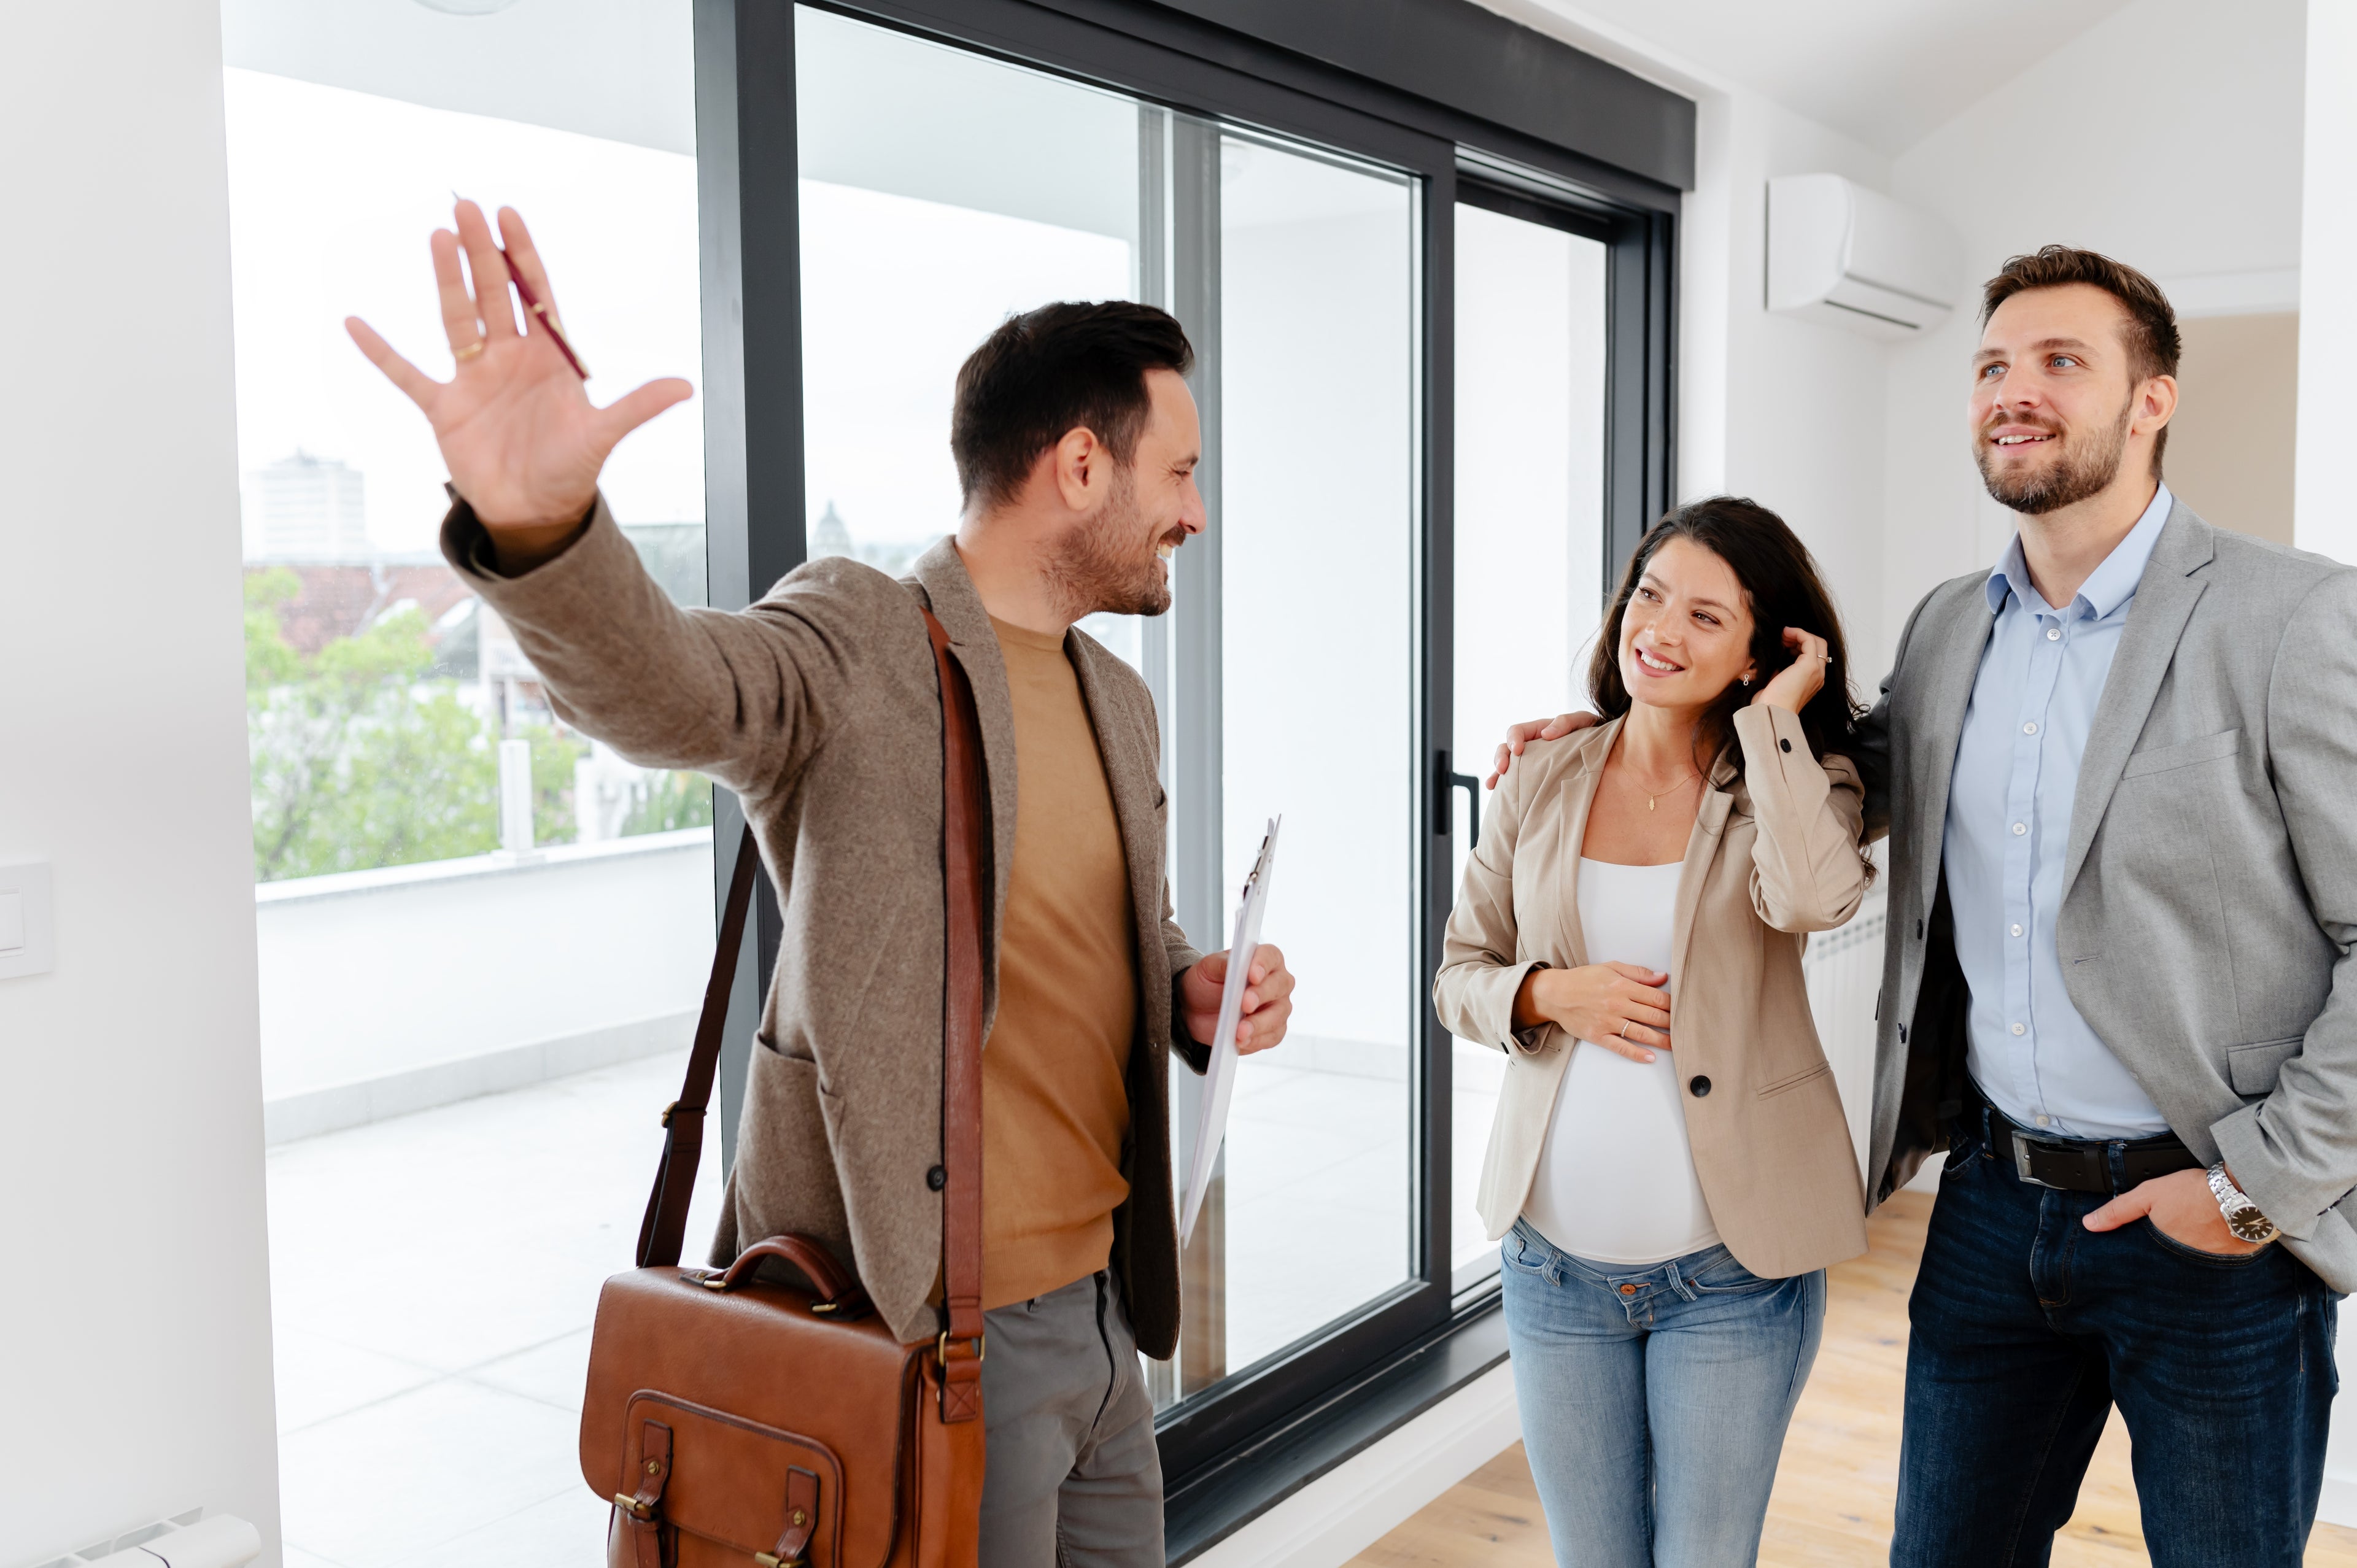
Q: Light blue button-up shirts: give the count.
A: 1